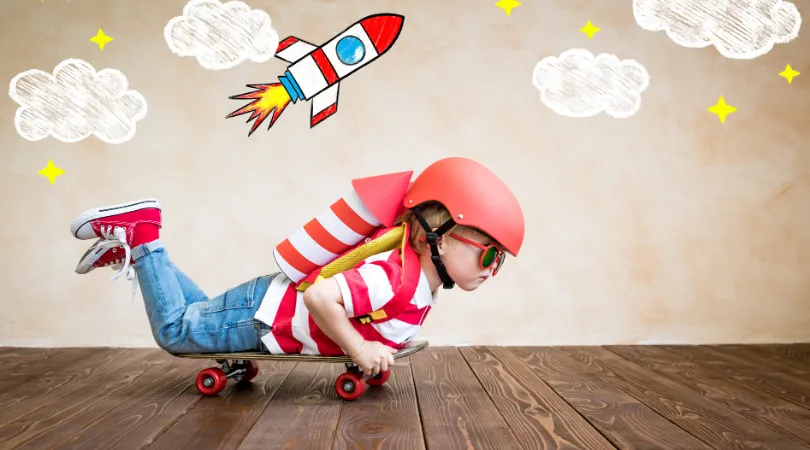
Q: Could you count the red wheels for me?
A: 4